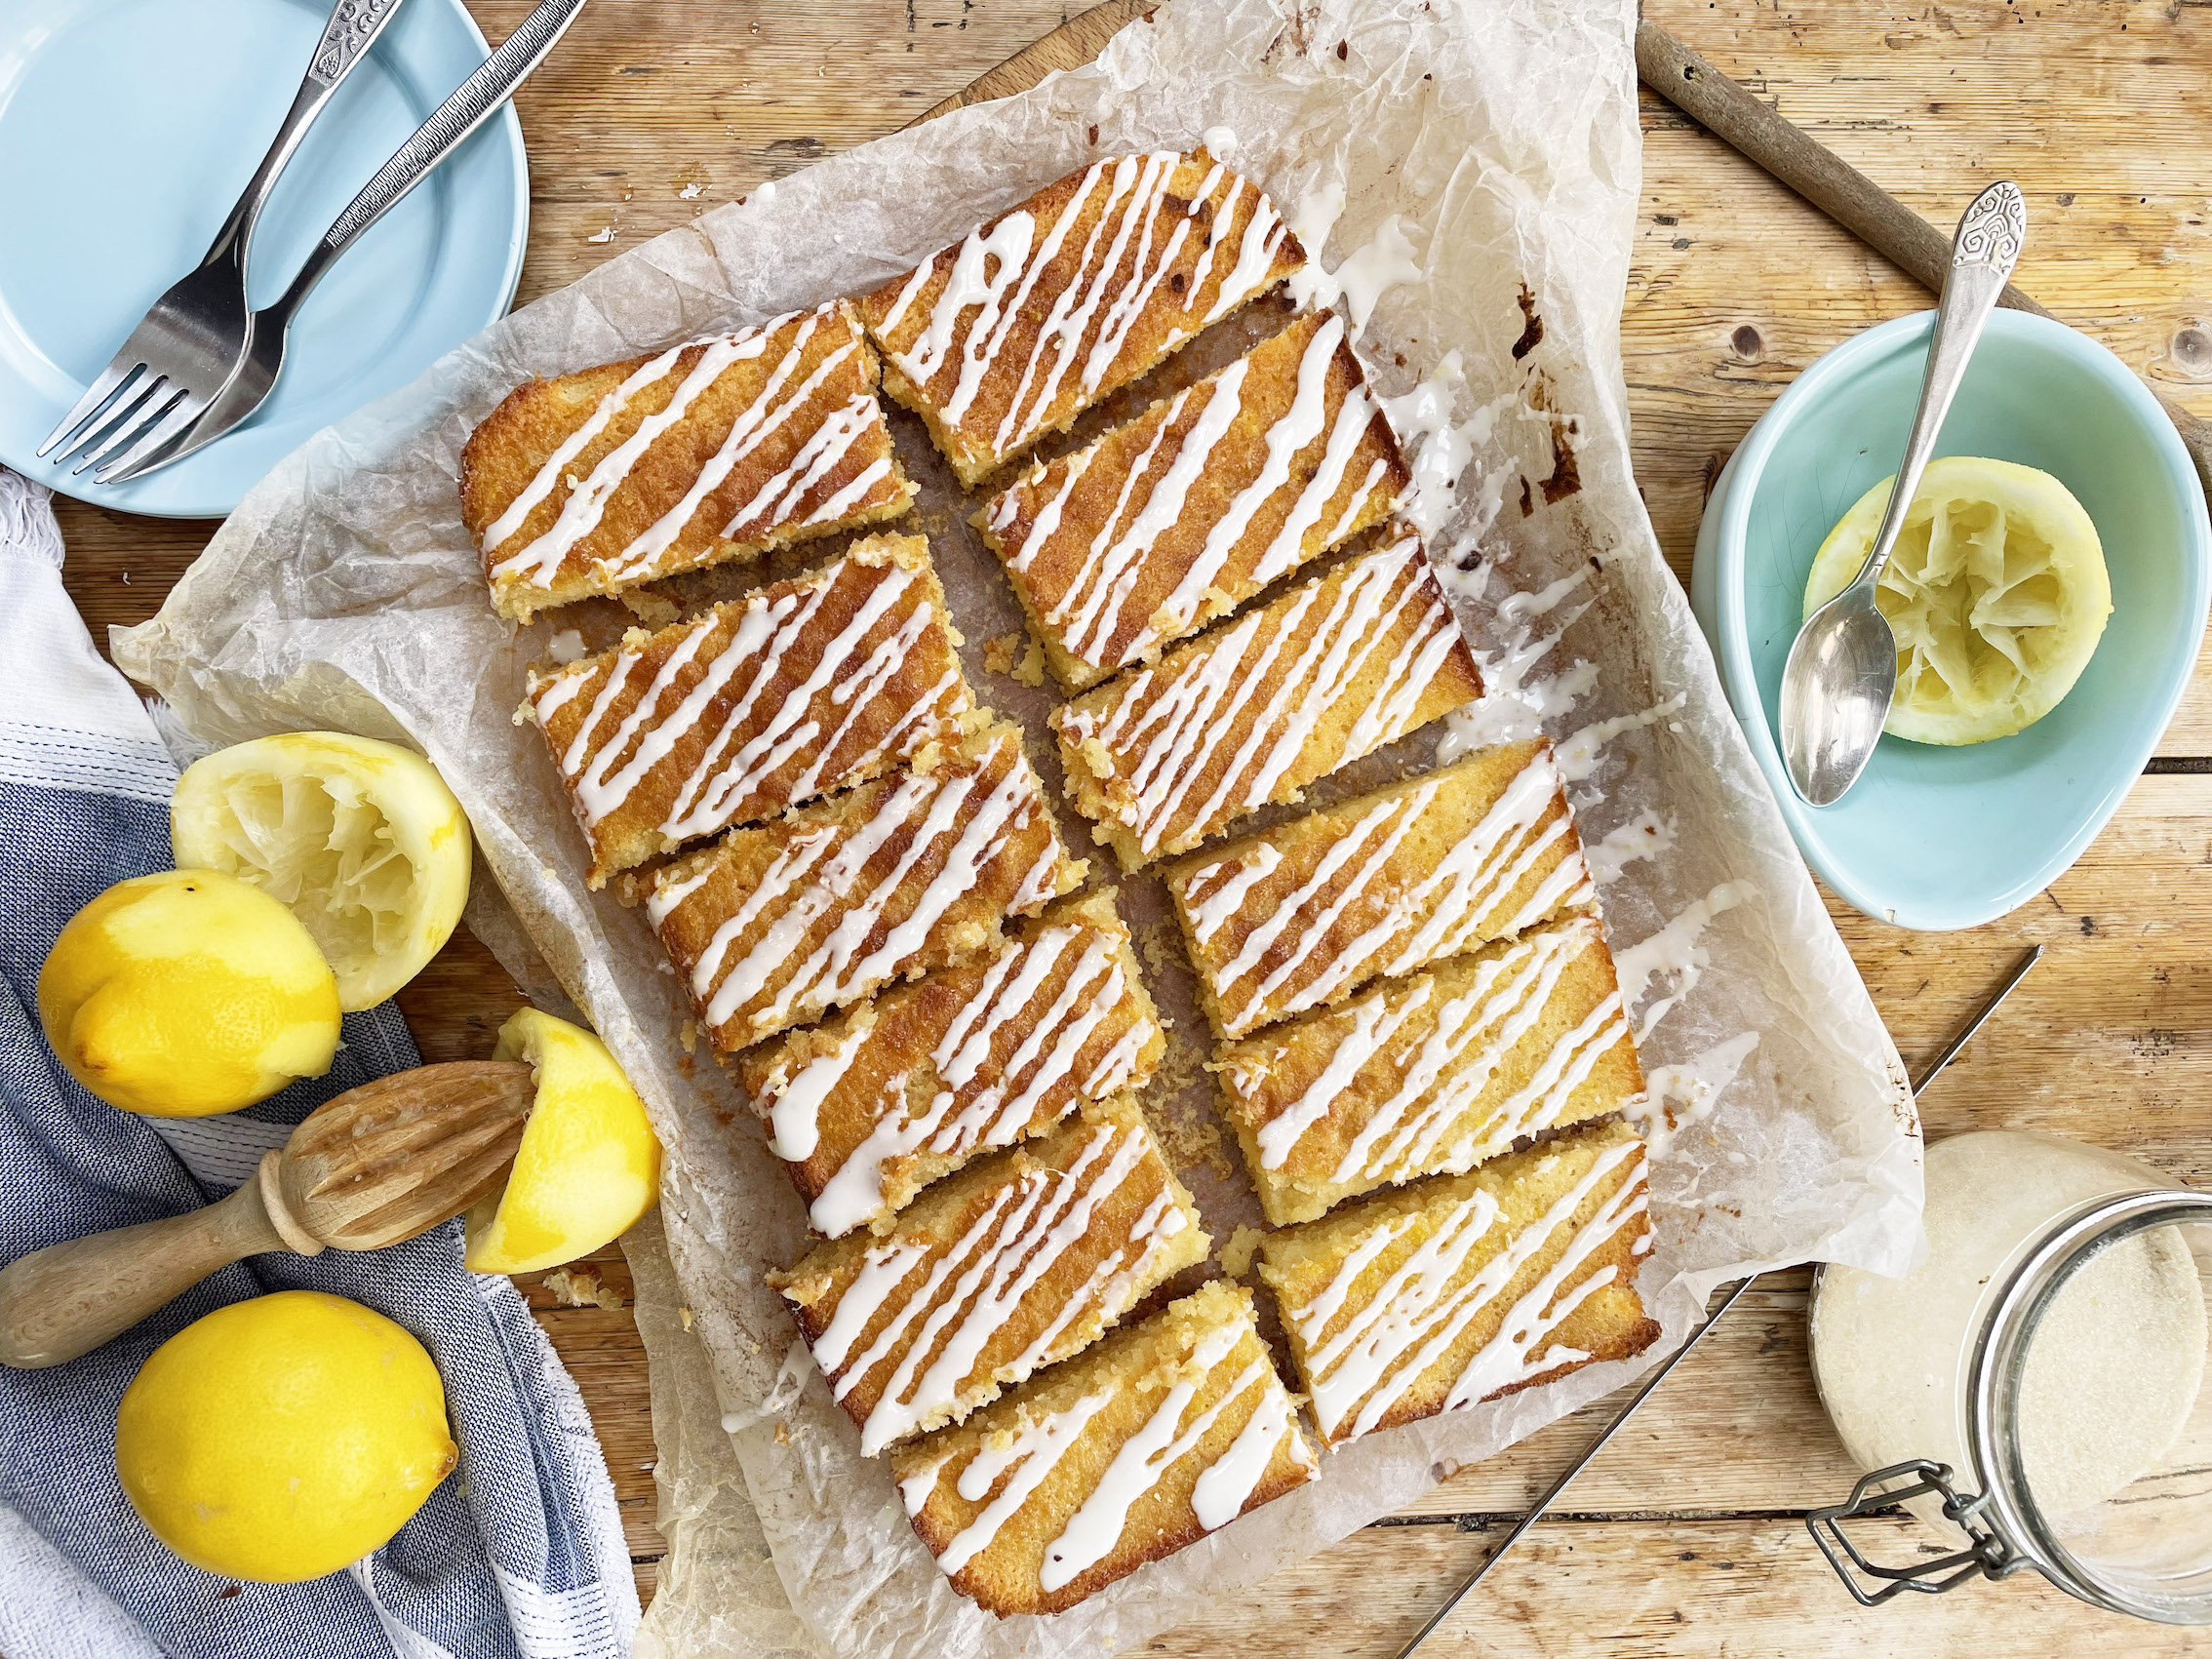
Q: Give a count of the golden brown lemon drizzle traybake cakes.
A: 12